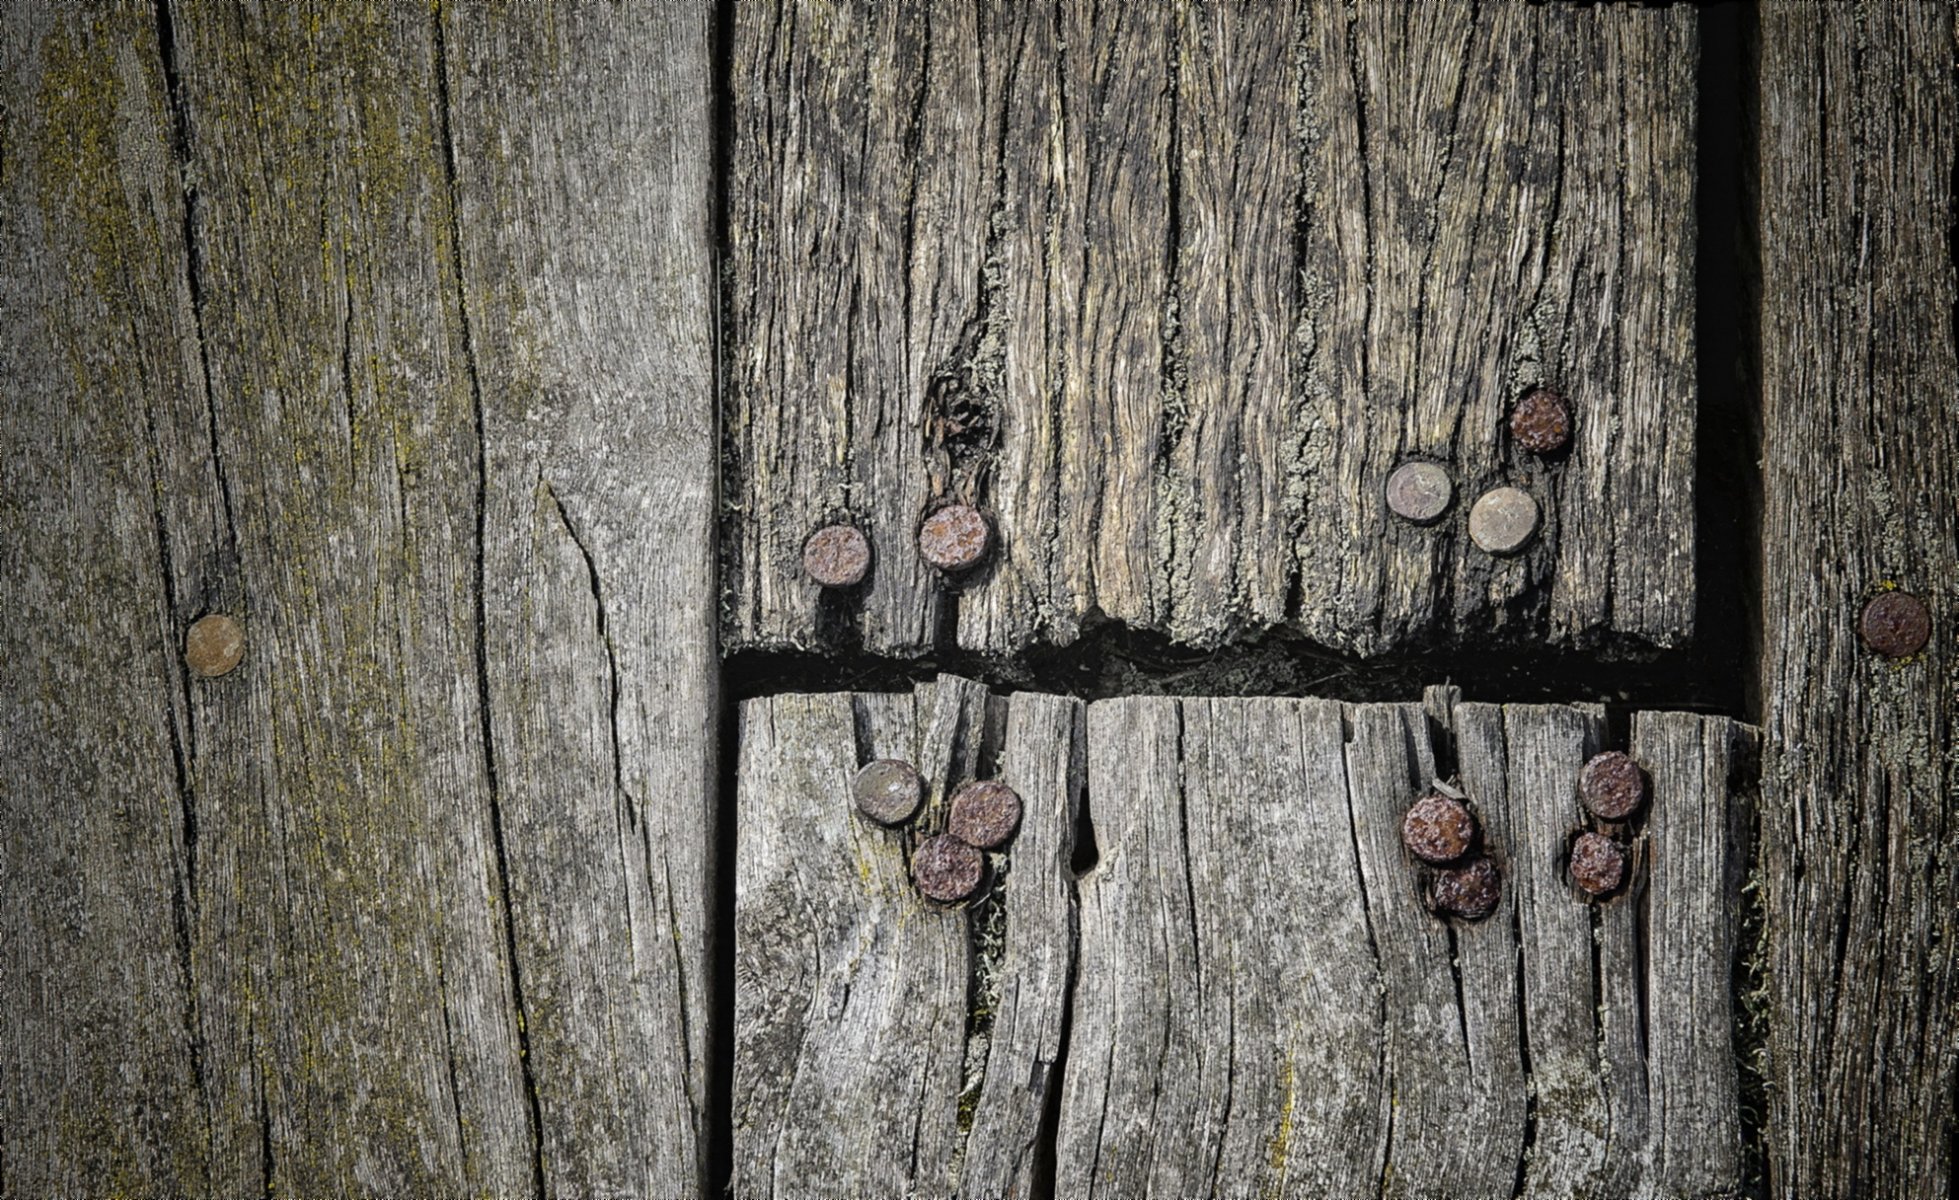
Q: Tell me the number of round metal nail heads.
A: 14